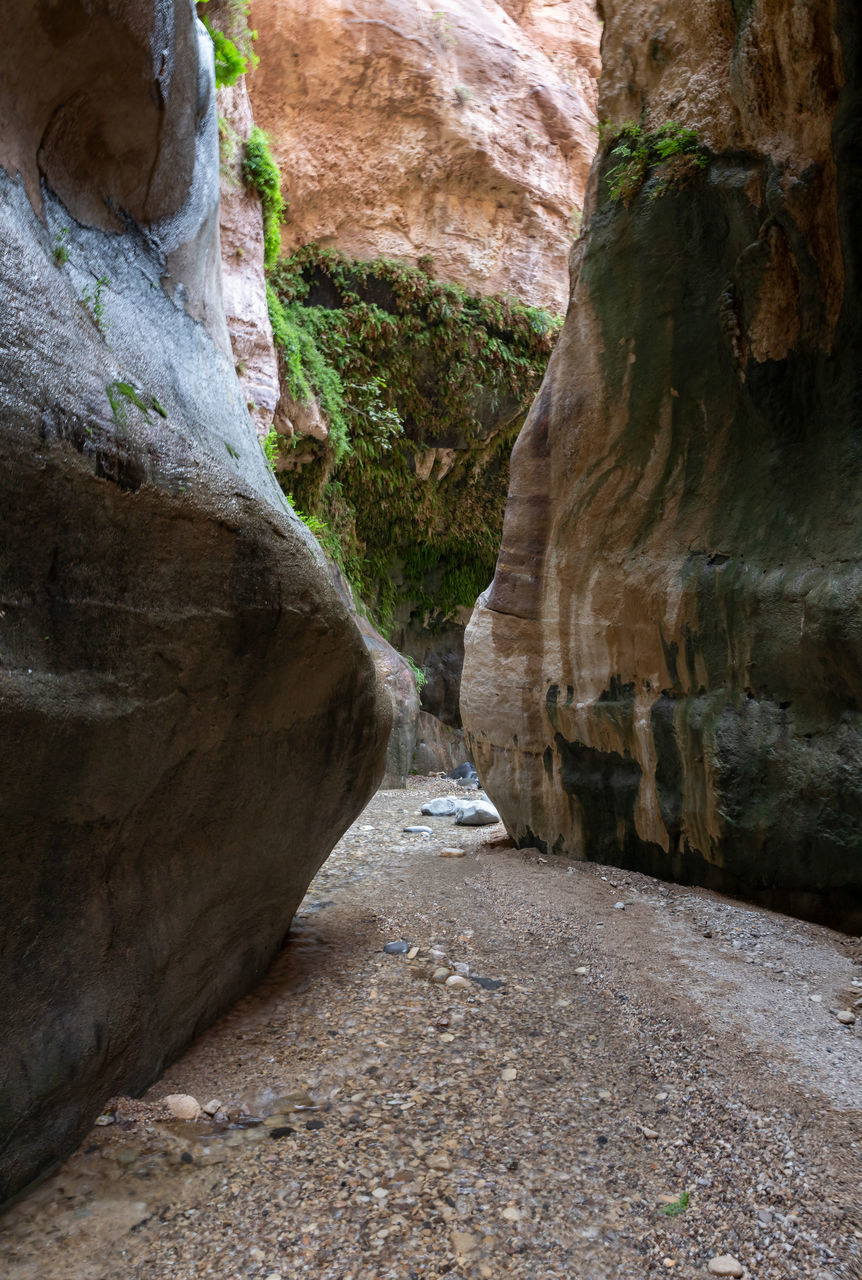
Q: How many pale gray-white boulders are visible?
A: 2